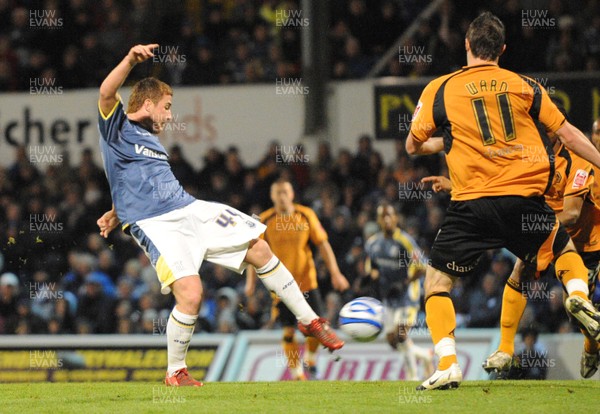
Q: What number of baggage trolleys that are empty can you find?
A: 0